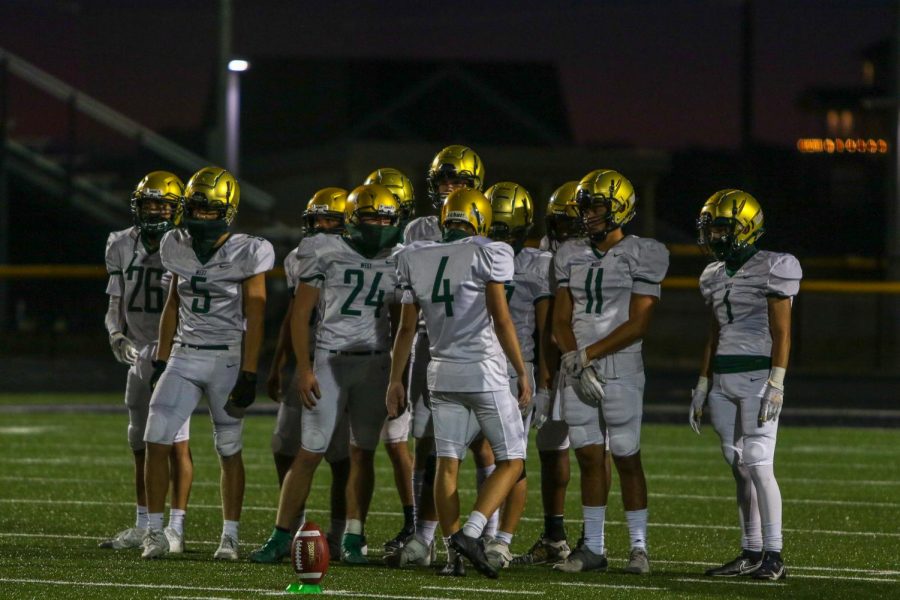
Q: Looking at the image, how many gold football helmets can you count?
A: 11